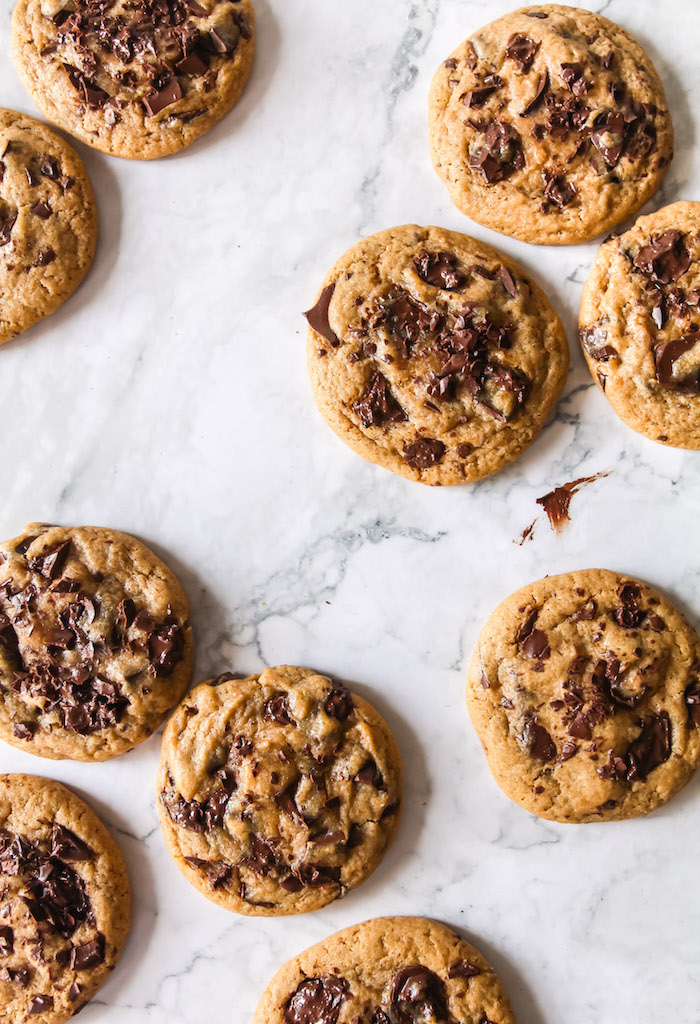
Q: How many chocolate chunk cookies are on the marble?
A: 10